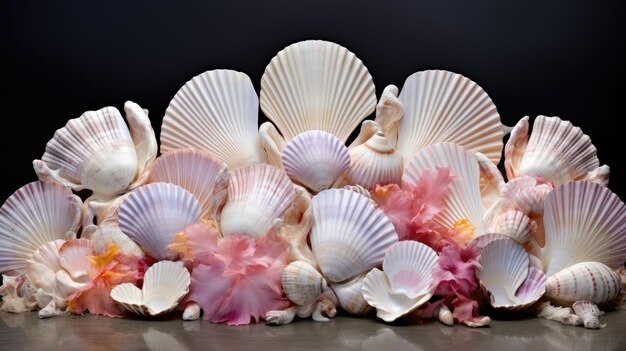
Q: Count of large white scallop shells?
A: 3